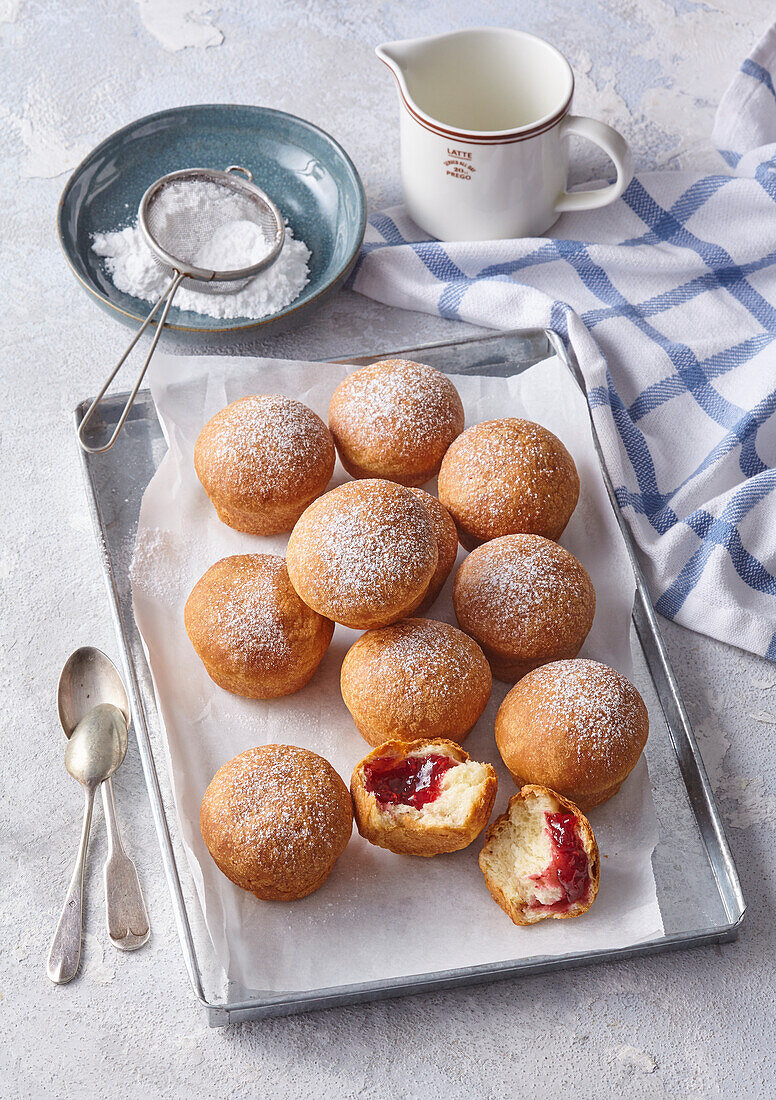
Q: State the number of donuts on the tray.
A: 11